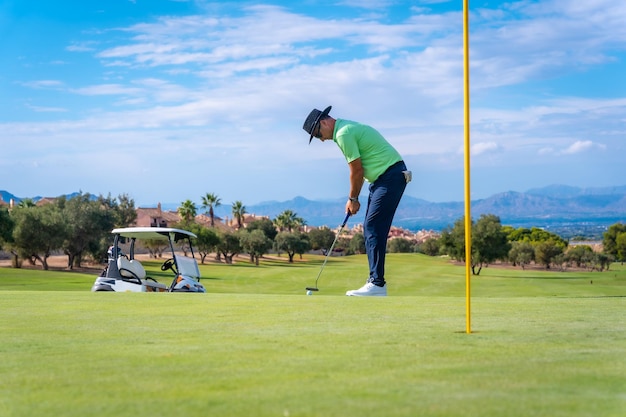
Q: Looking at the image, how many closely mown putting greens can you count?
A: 1